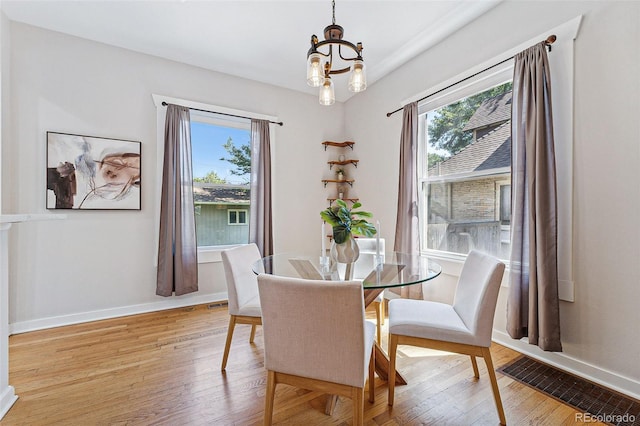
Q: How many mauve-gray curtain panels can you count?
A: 4